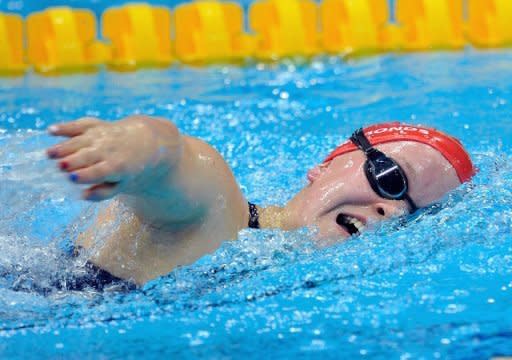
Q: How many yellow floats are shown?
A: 8